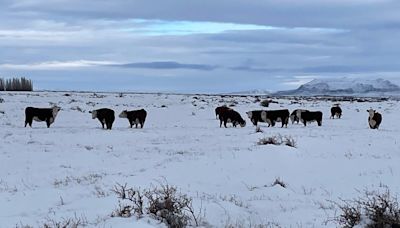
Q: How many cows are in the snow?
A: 11